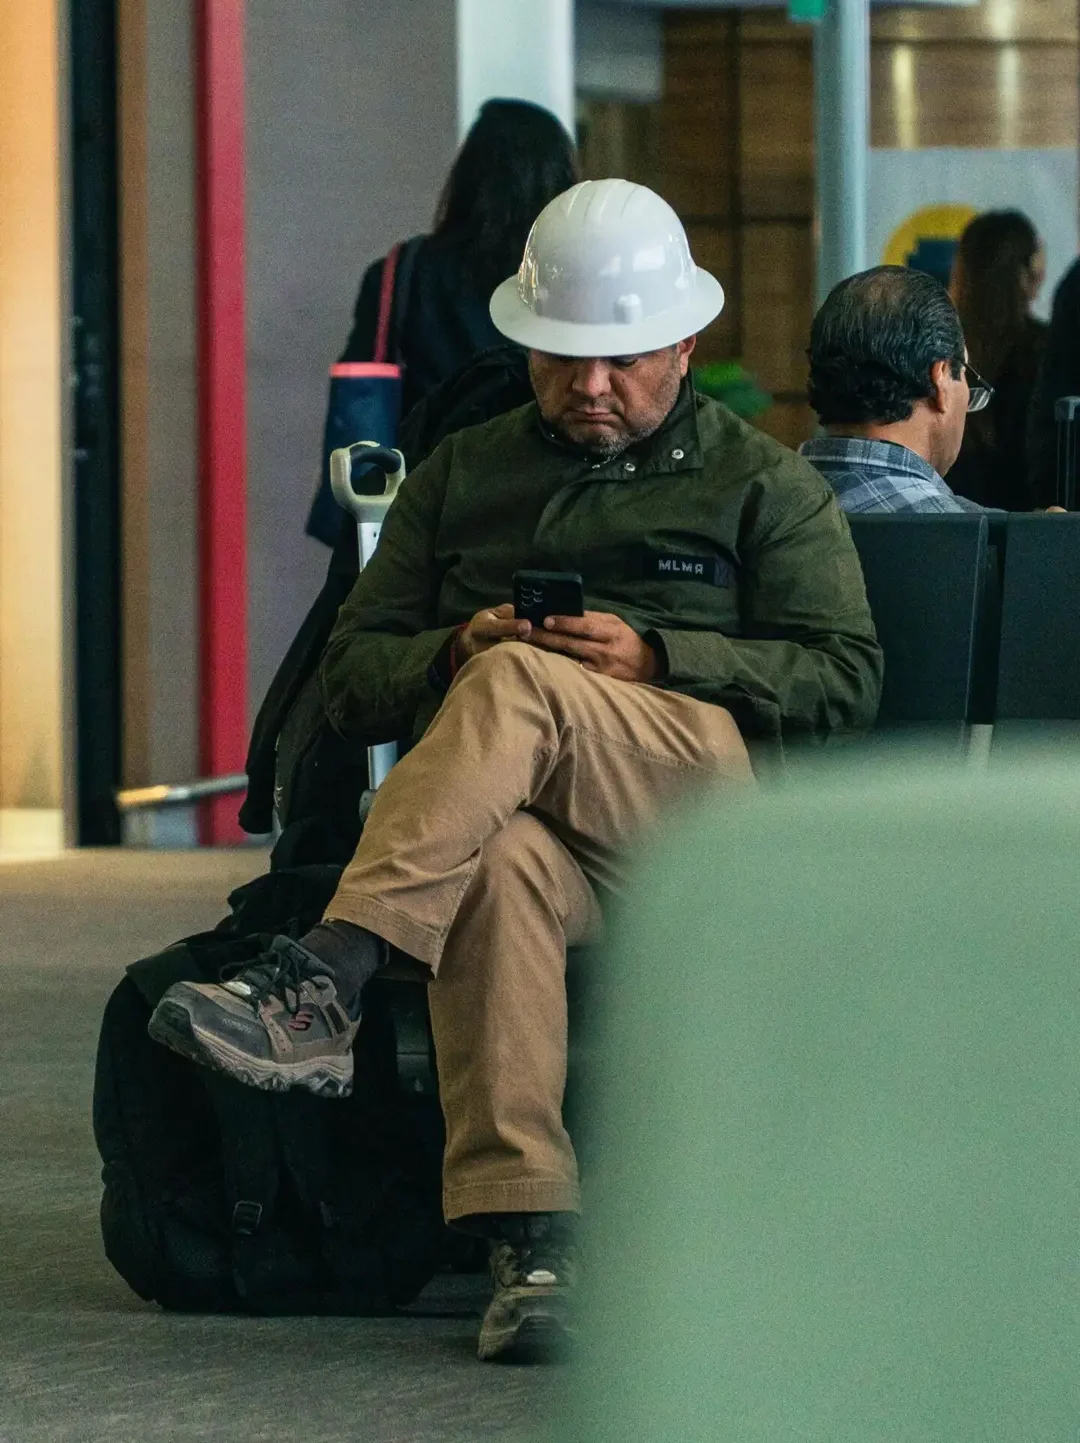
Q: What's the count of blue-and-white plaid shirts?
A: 1